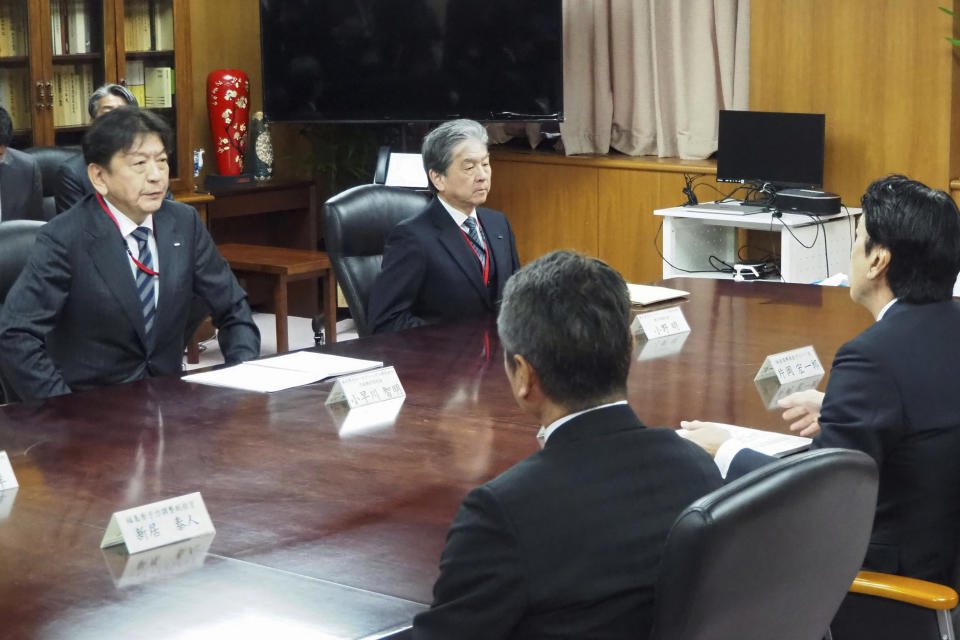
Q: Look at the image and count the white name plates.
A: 5